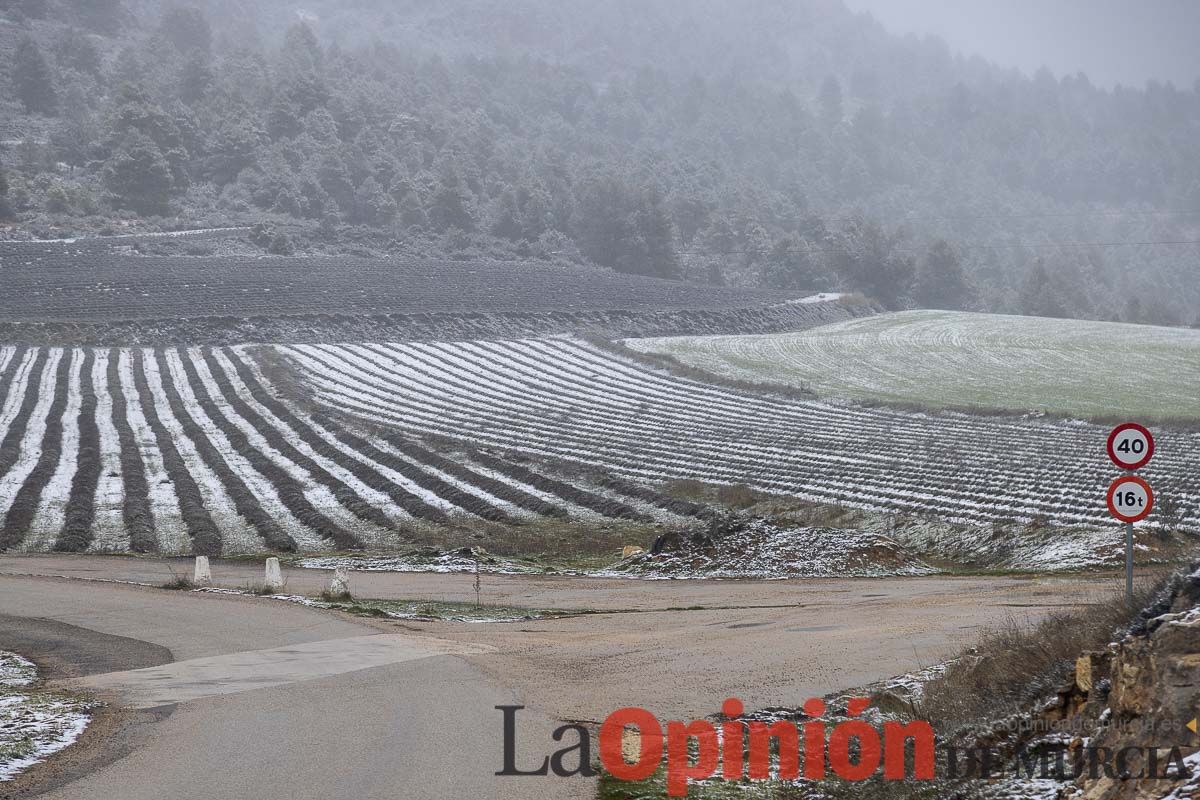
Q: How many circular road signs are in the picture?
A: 2